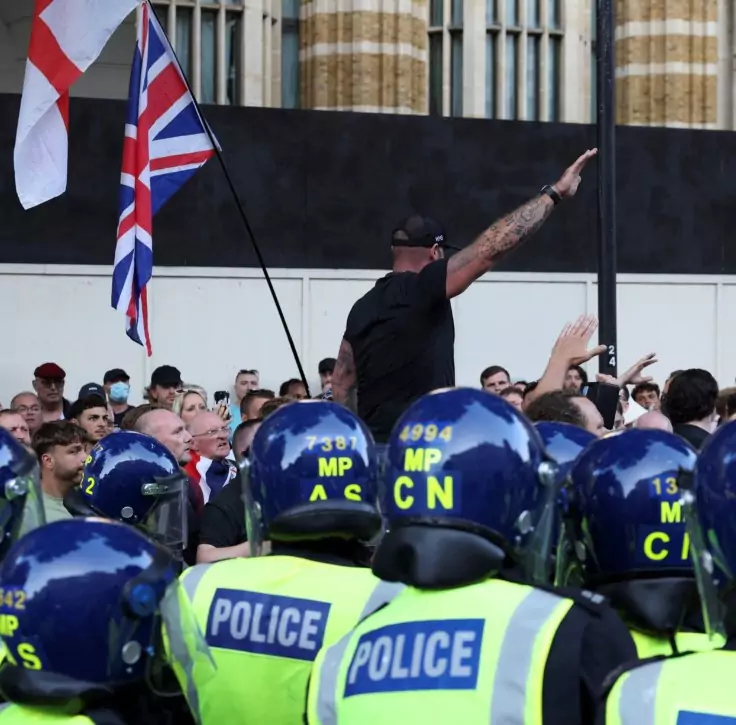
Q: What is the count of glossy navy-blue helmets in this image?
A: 8